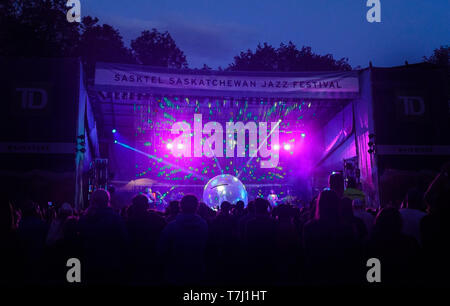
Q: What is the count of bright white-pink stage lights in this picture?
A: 4